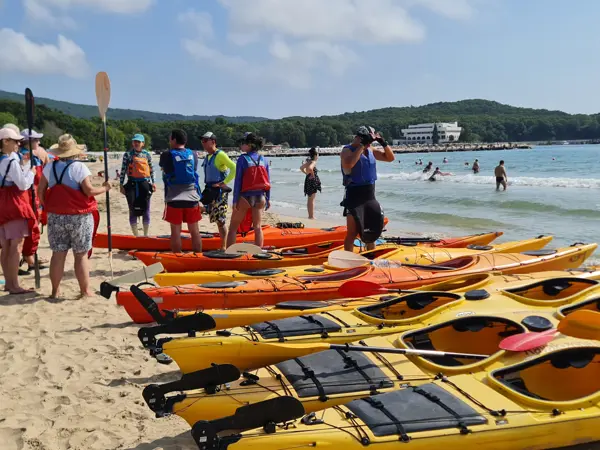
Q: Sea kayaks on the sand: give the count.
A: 8